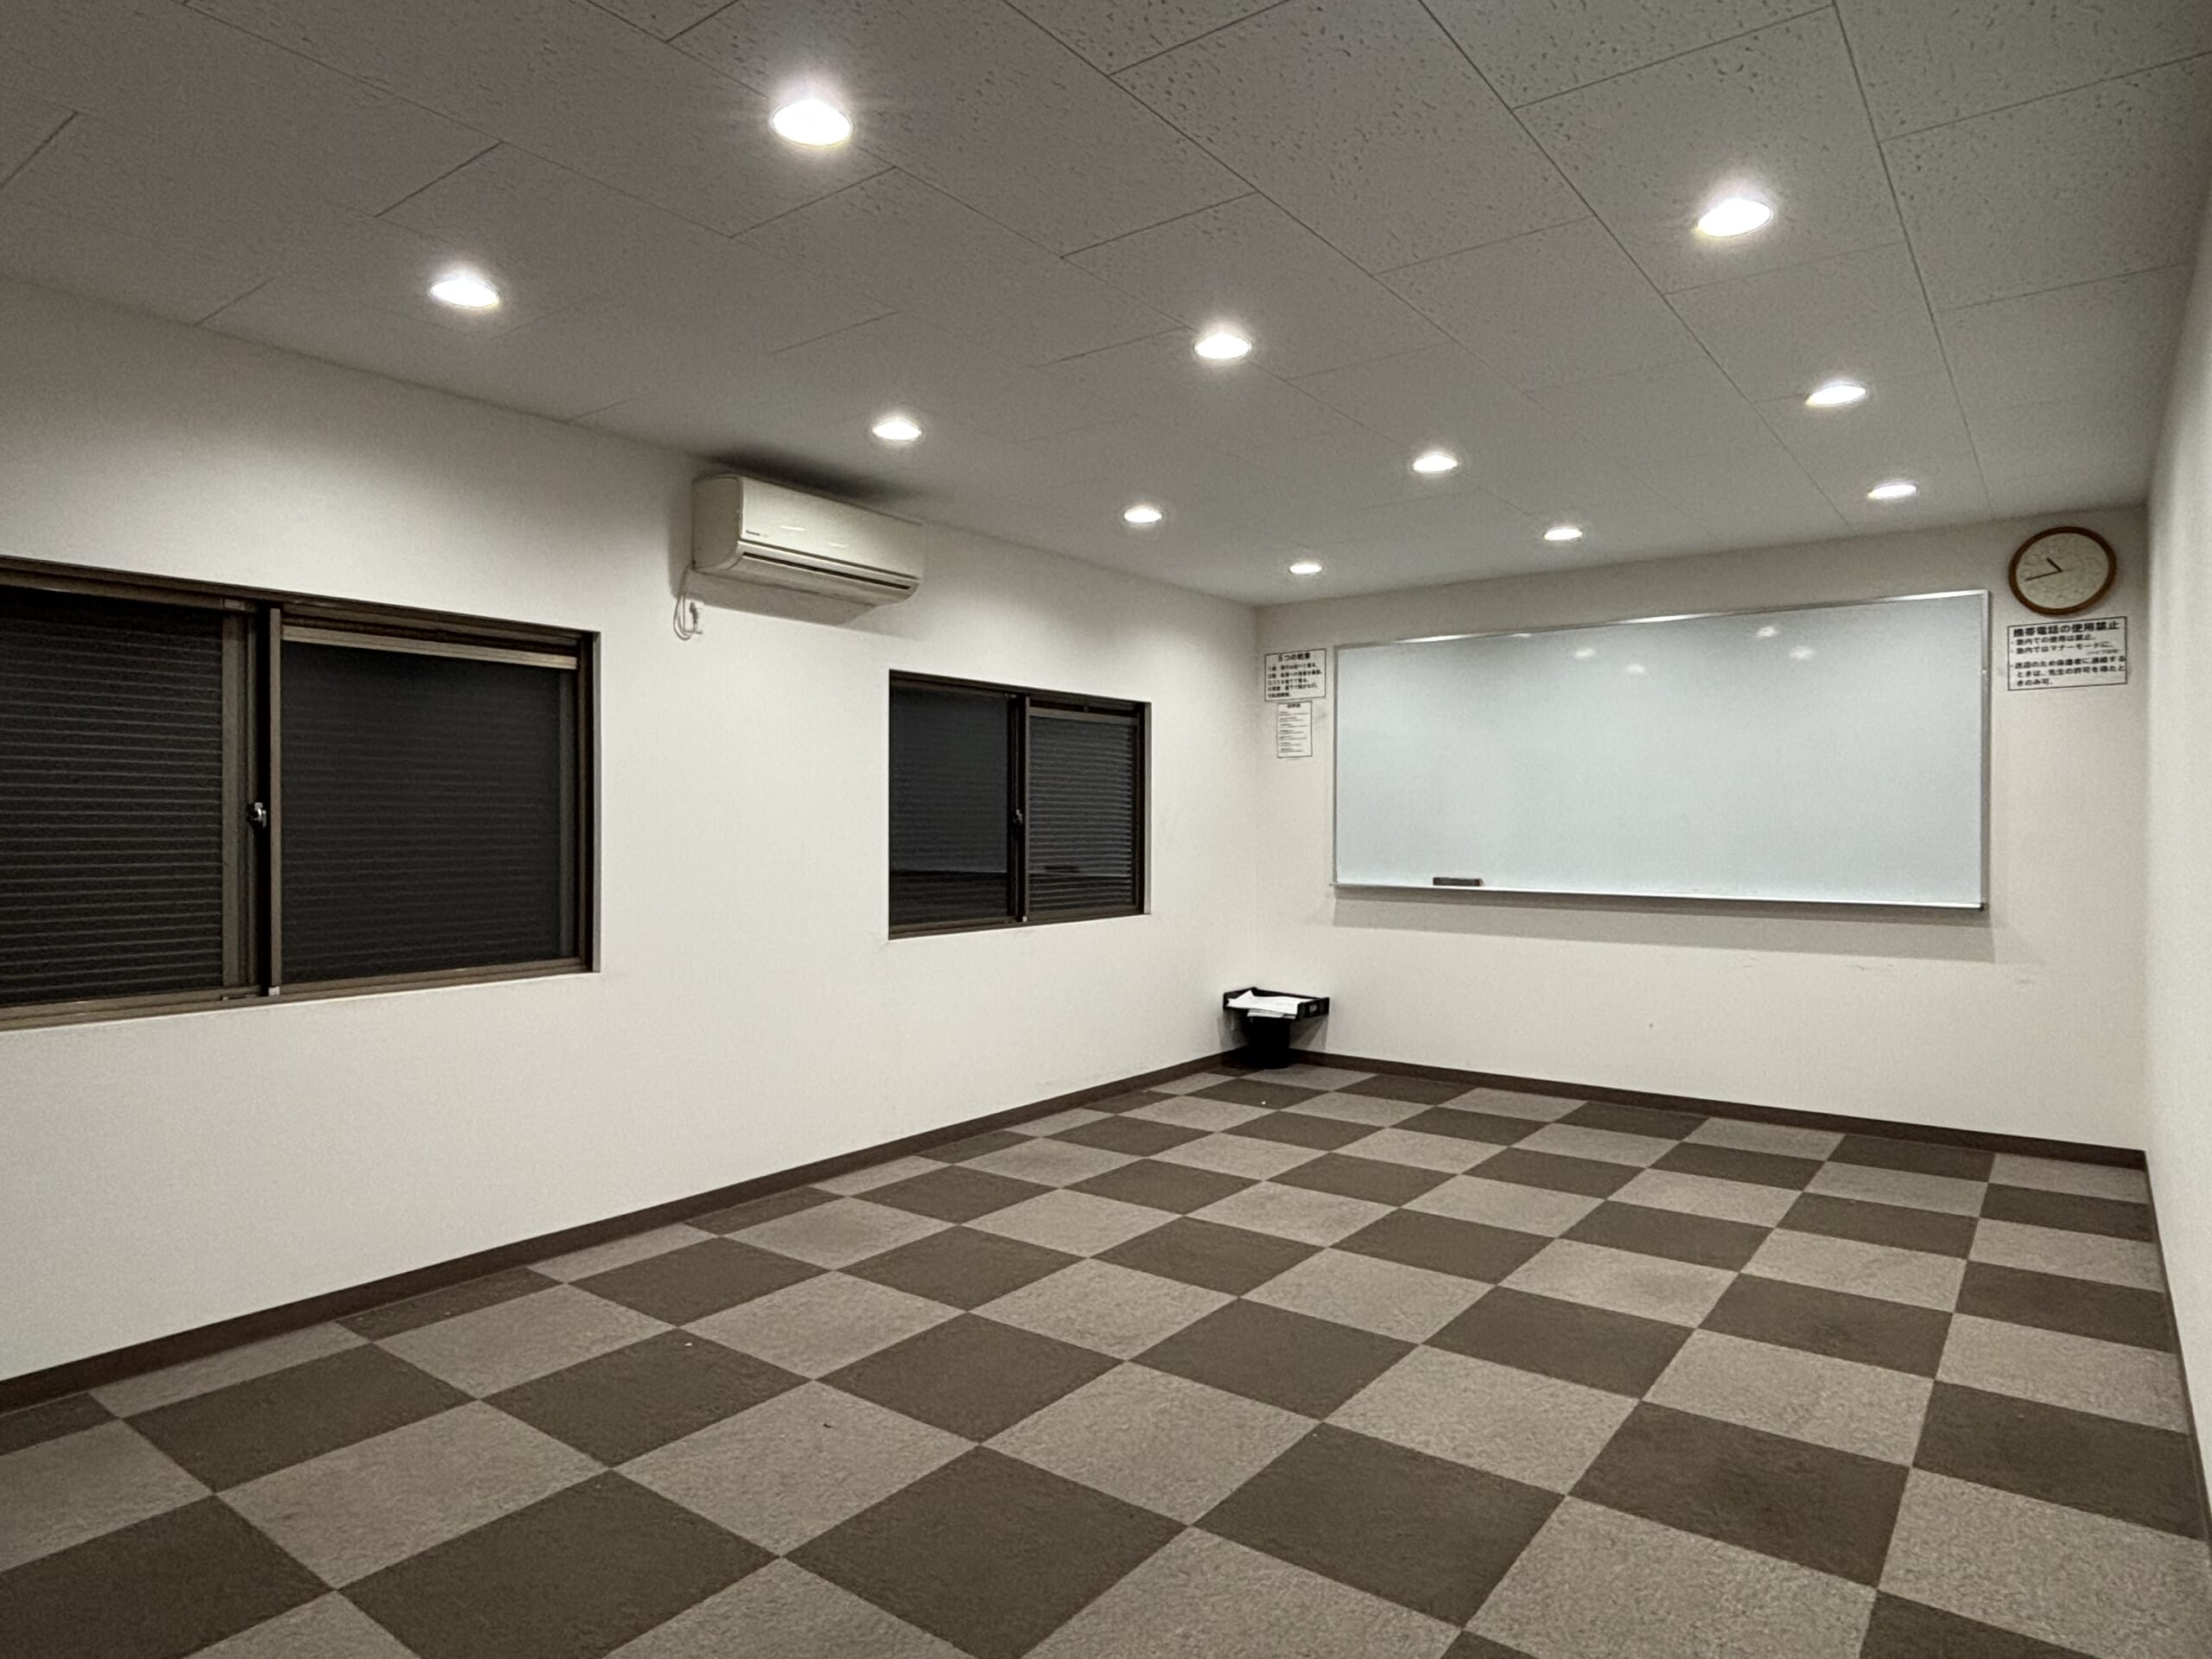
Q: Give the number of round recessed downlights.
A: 11